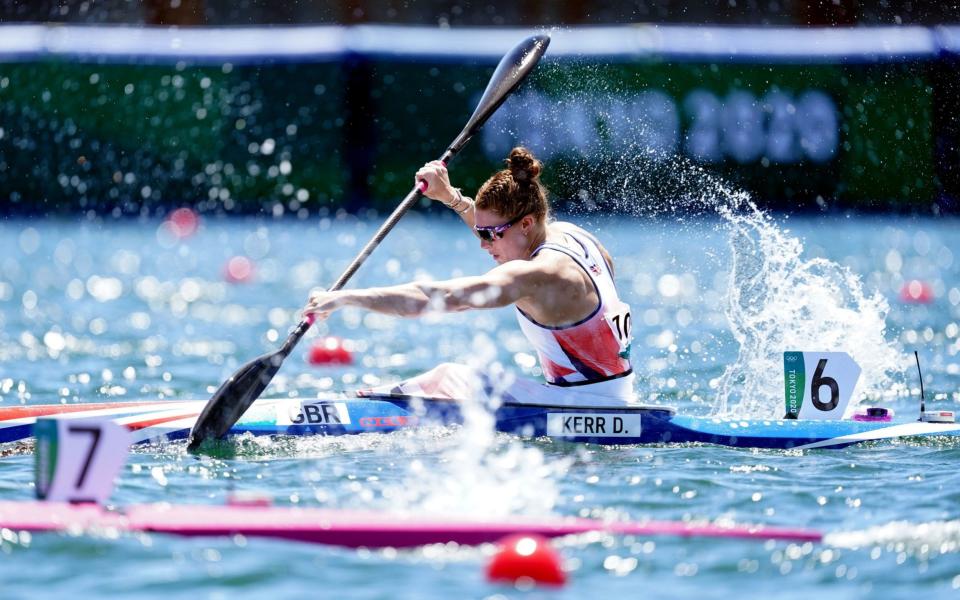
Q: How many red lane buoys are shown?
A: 5